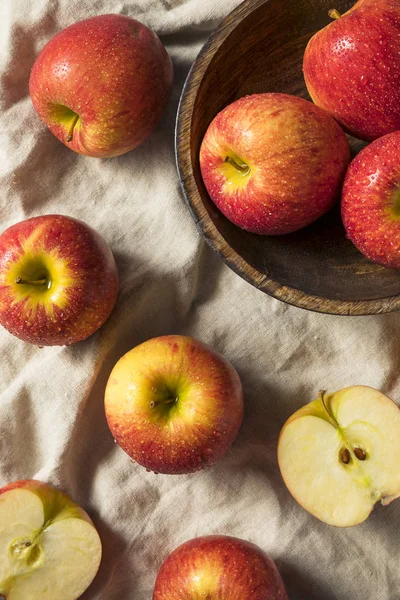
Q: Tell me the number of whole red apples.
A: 7